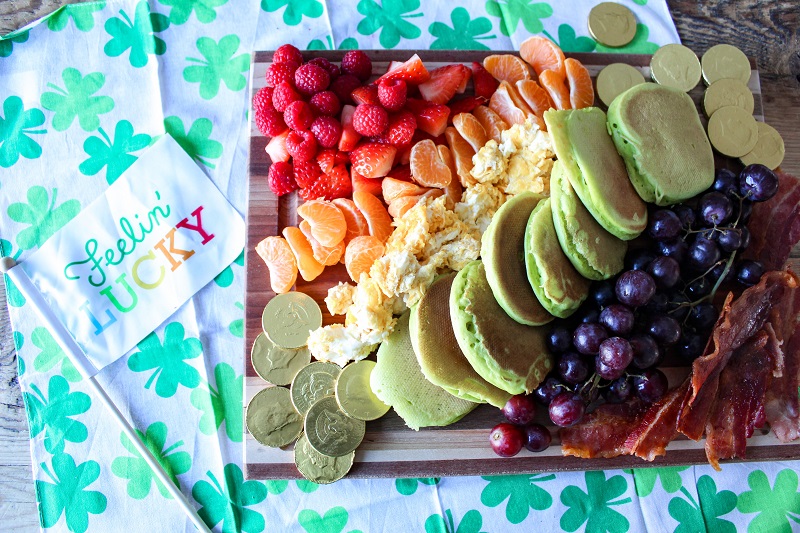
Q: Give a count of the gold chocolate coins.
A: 14